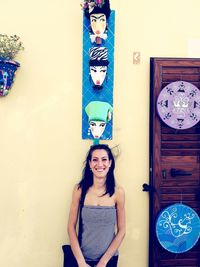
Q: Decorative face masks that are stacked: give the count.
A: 3